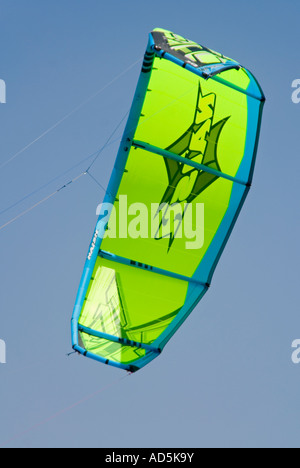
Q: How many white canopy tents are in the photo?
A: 0